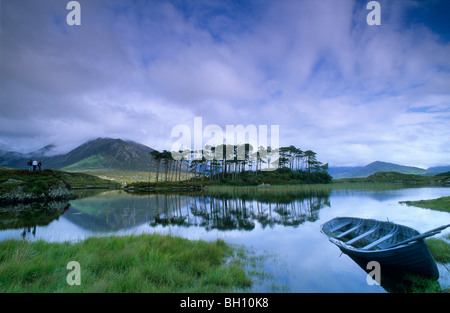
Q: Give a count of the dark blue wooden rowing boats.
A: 1